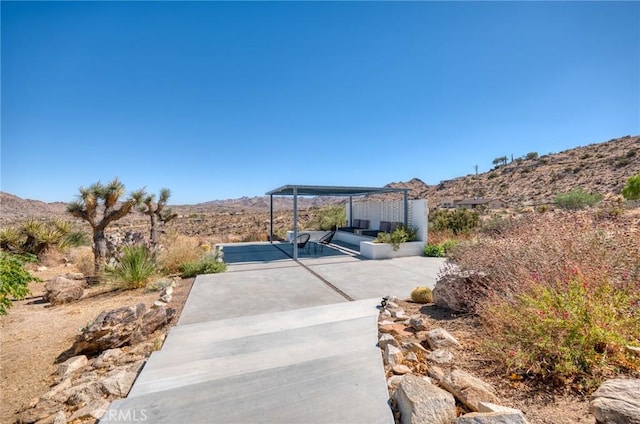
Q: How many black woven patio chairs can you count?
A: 2